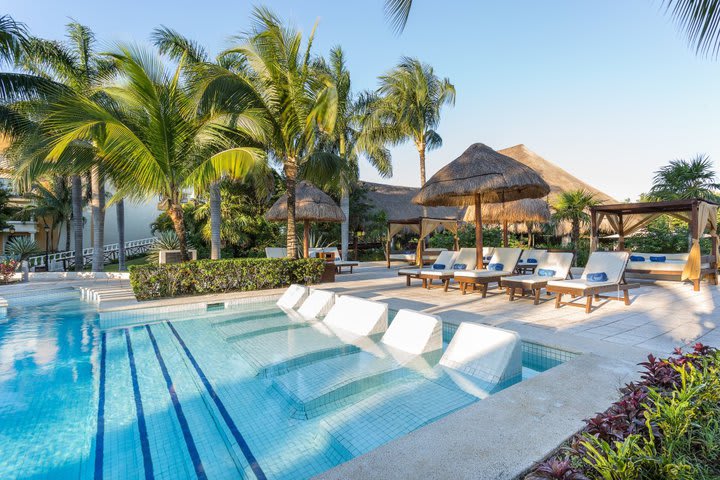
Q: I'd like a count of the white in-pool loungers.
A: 5